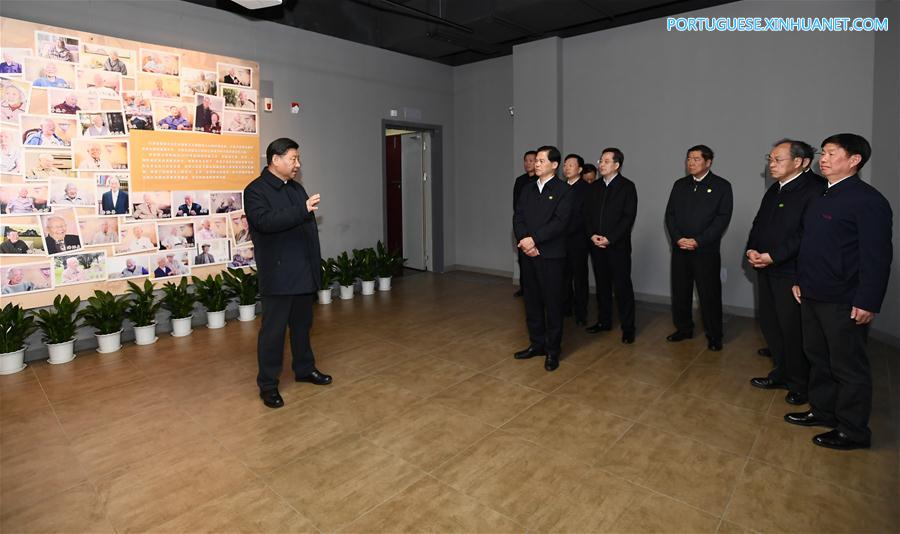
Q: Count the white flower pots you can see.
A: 11